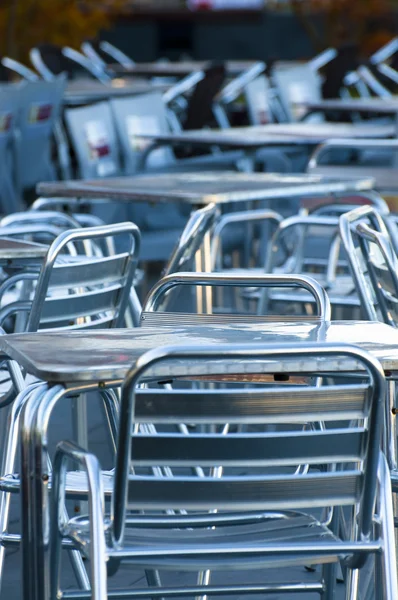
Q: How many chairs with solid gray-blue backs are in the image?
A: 6